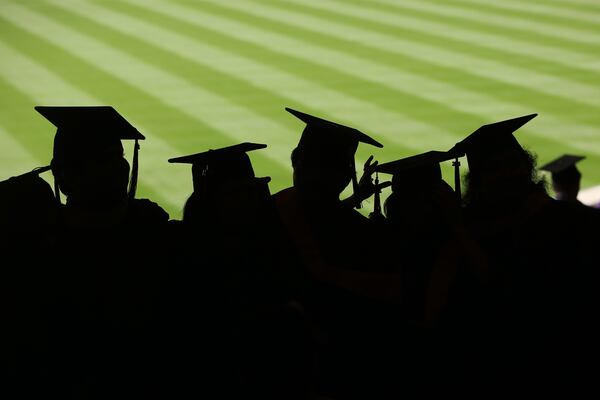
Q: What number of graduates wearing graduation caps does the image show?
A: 6